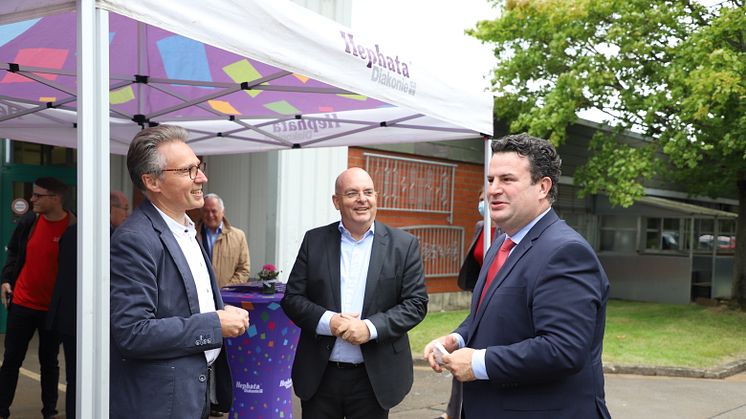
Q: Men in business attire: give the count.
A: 3